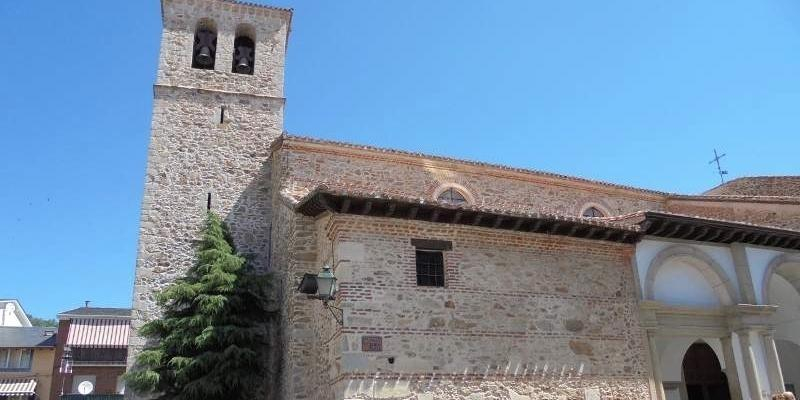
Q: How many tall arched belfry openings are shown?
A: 2